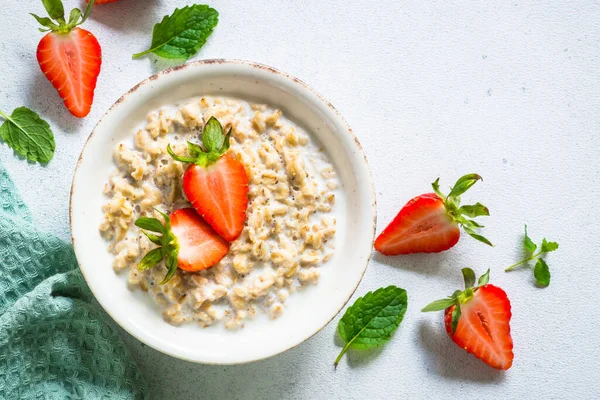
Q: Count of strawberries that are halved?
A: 5